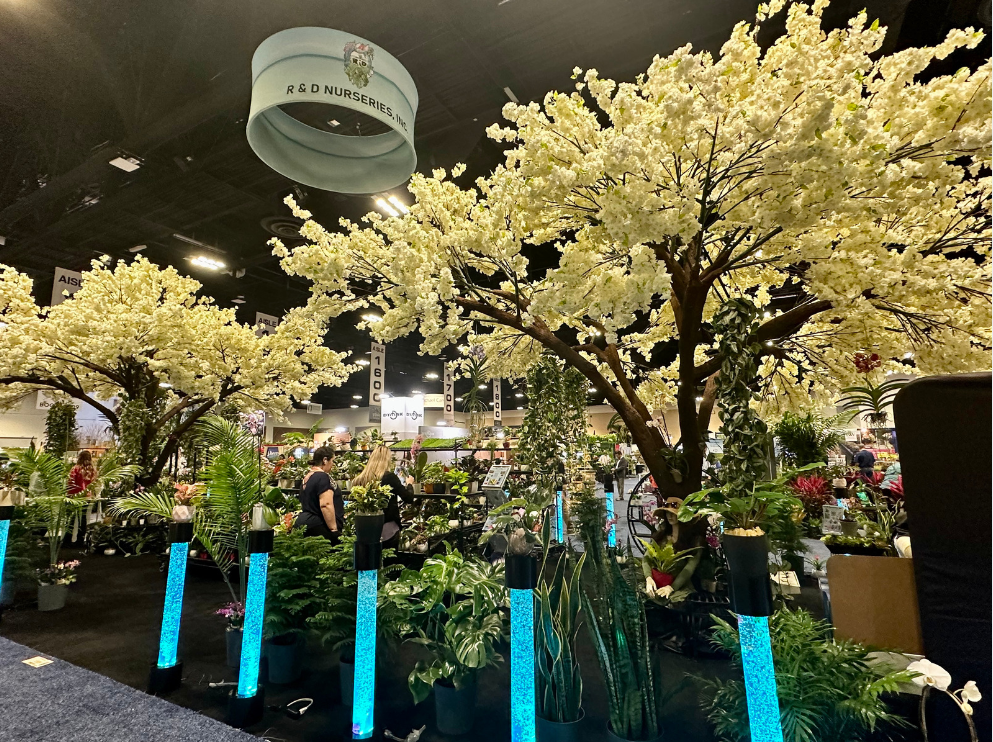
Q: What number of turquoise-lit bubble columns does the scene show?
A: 8